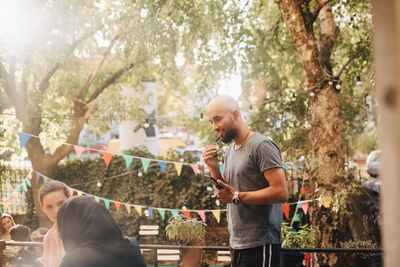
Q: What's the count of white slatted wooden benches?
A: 3